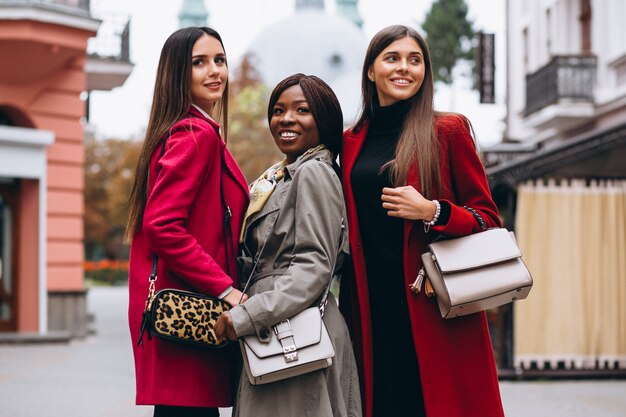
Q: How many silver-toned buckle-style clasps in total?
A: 1